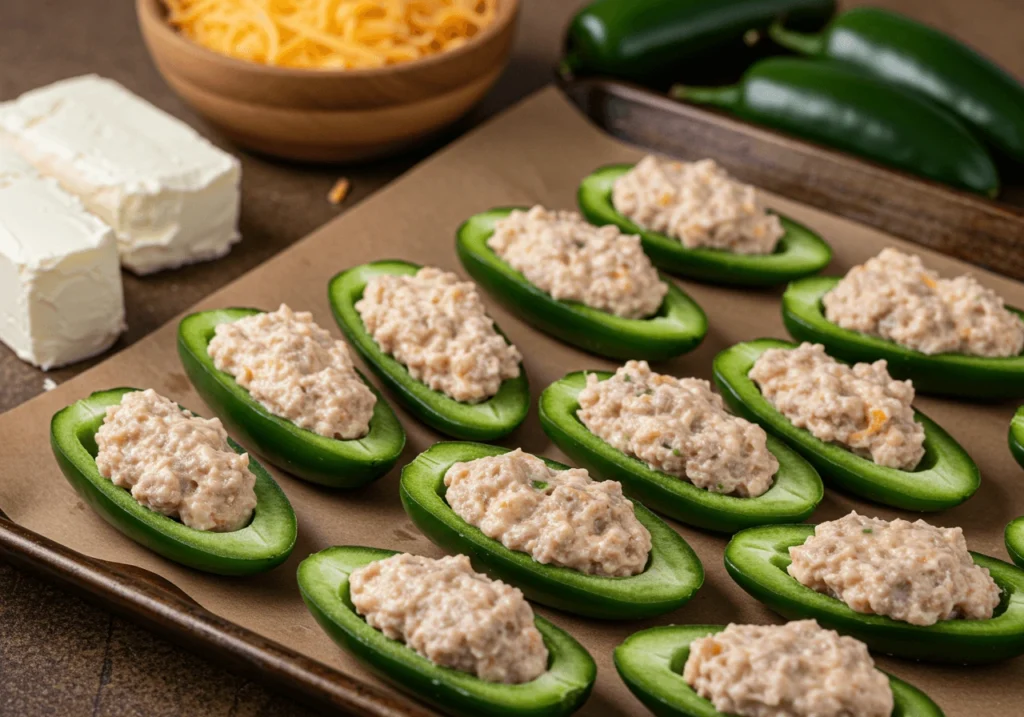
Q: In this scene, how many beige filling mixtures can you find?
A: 12